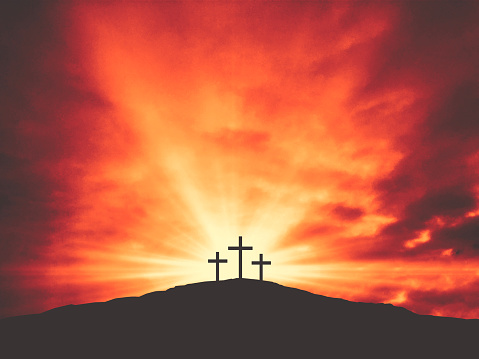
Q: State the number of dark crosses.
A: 3